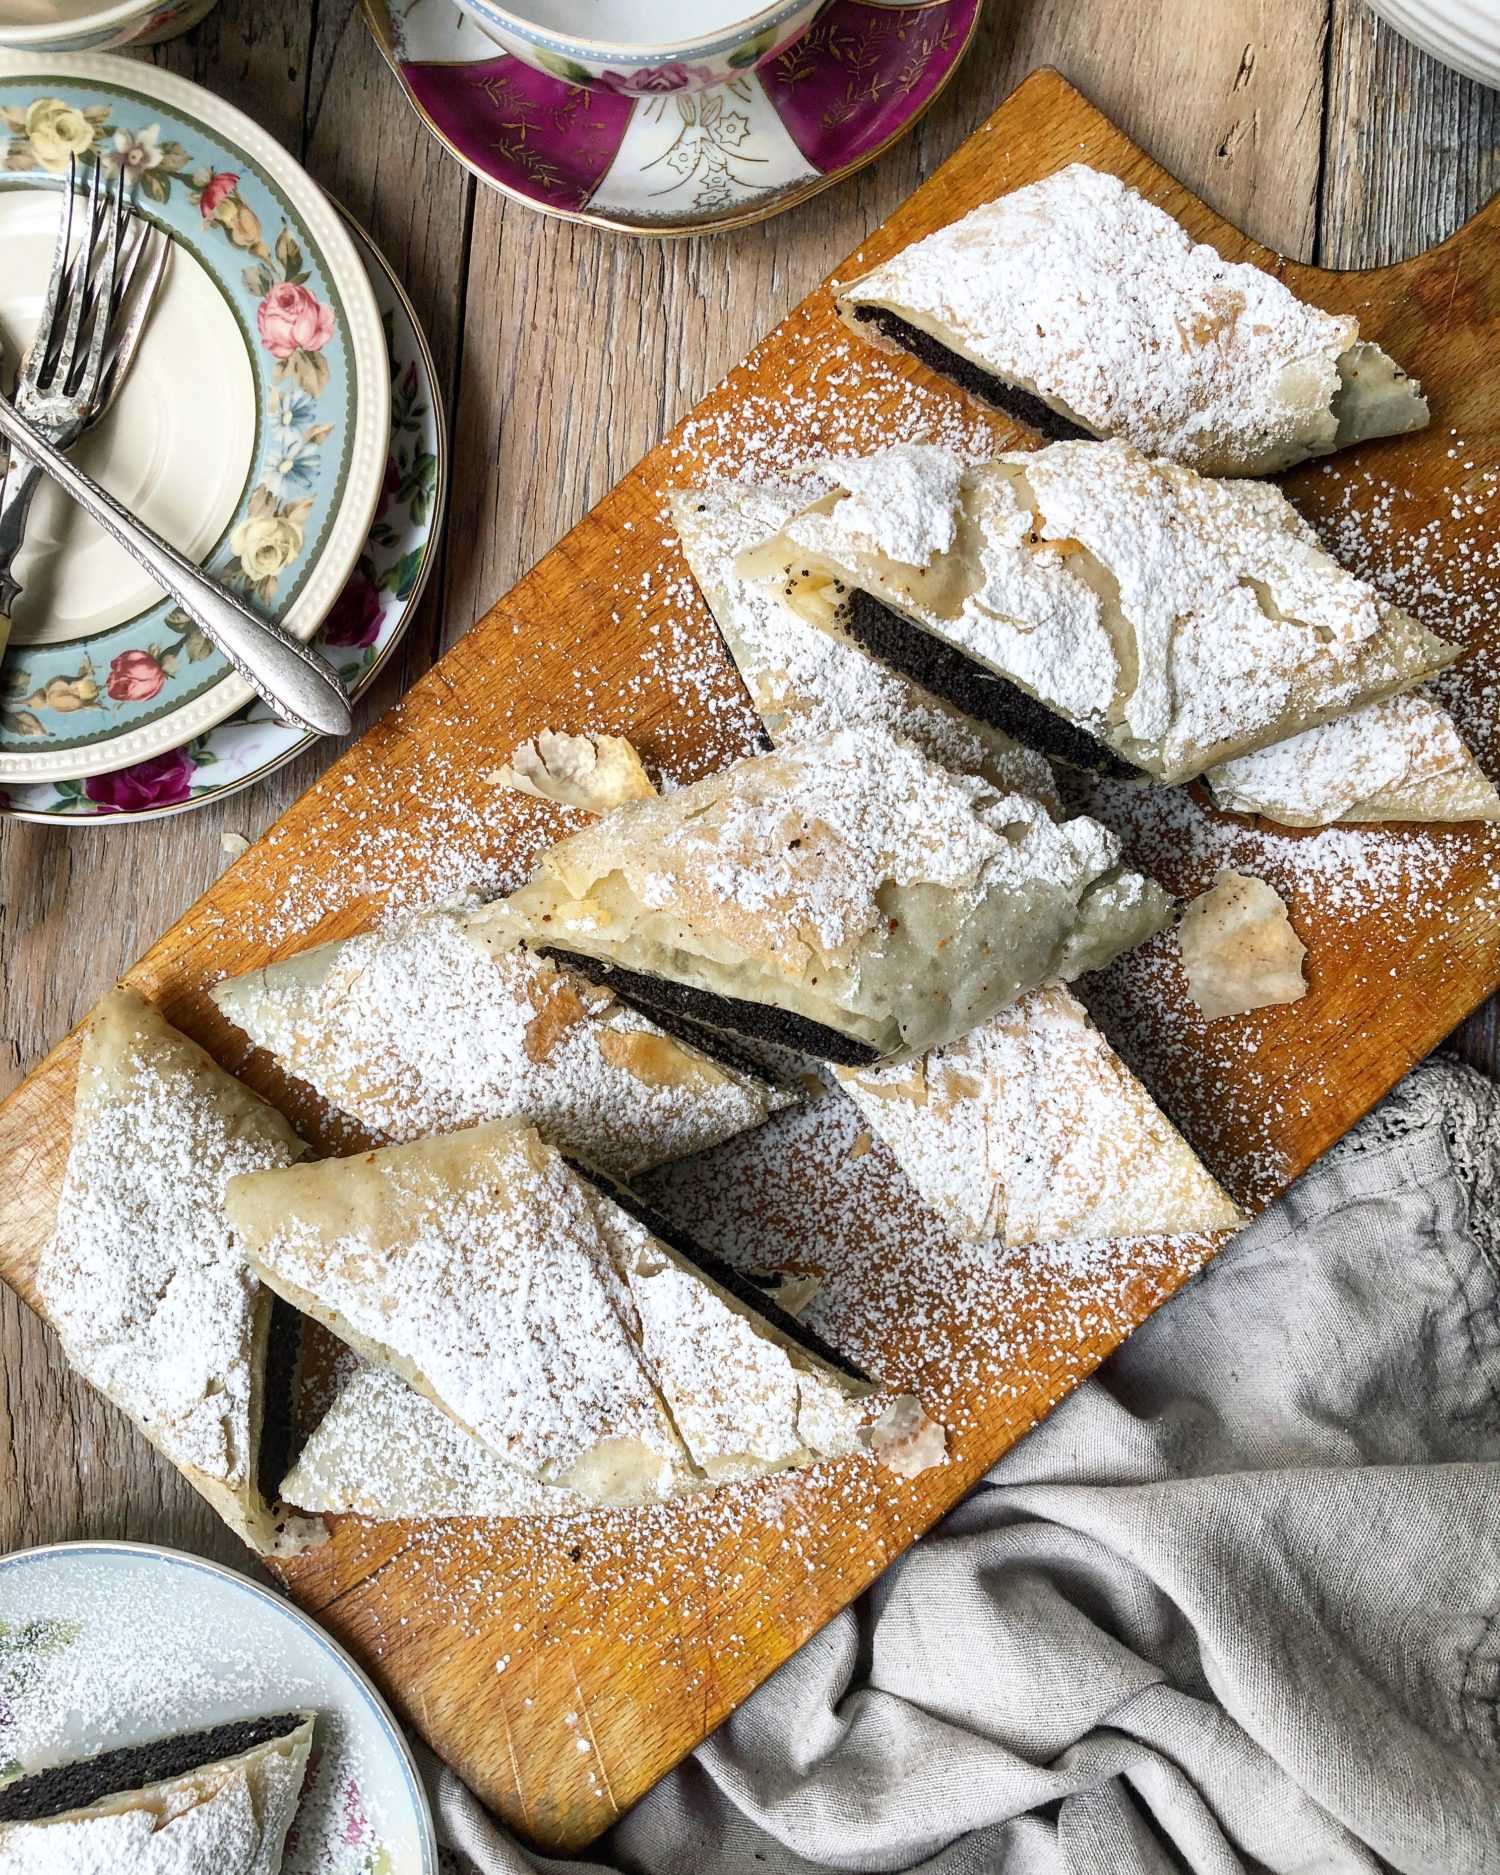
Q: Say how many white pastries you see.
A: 11